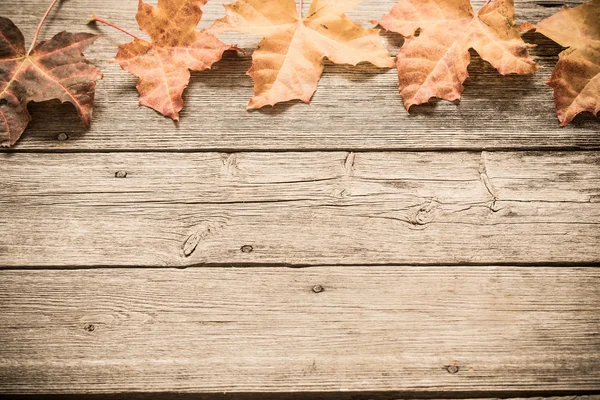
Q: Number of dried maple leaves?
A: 5